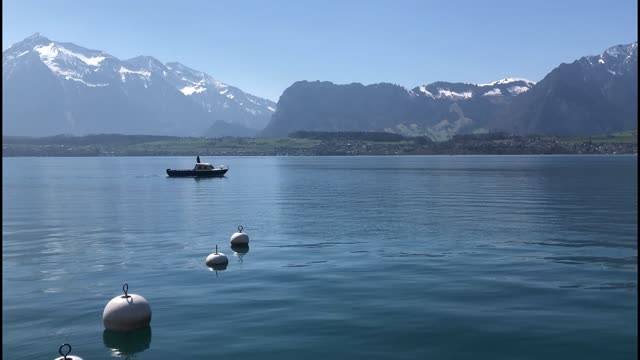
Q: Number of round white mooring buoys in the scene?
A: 4